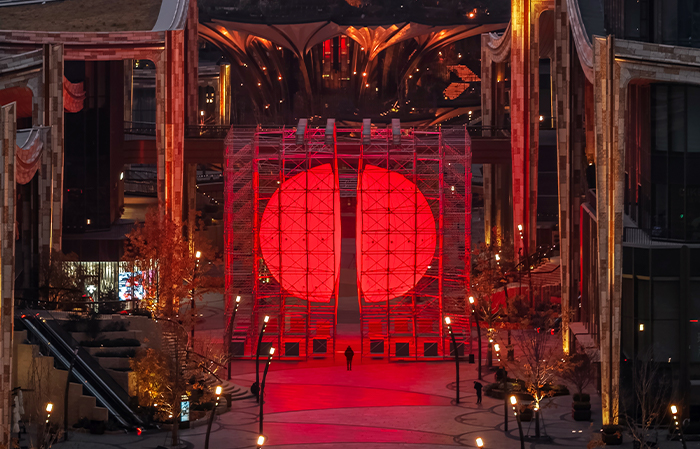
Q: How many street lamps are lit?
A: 15